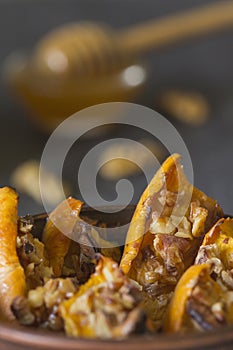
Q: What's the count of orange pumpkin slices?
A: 6